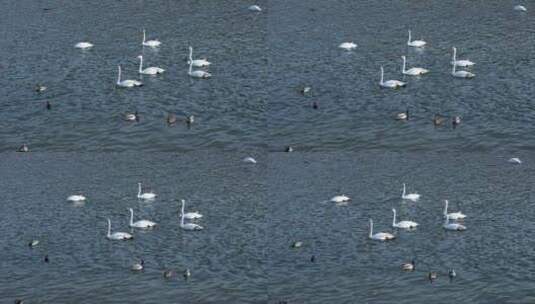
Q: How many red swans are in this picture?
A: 0